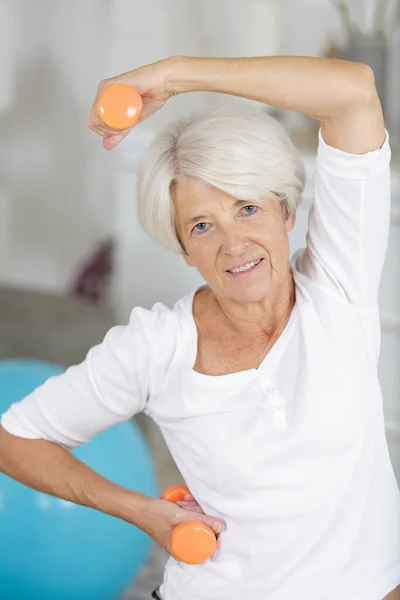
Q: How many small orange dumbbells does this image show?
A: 2